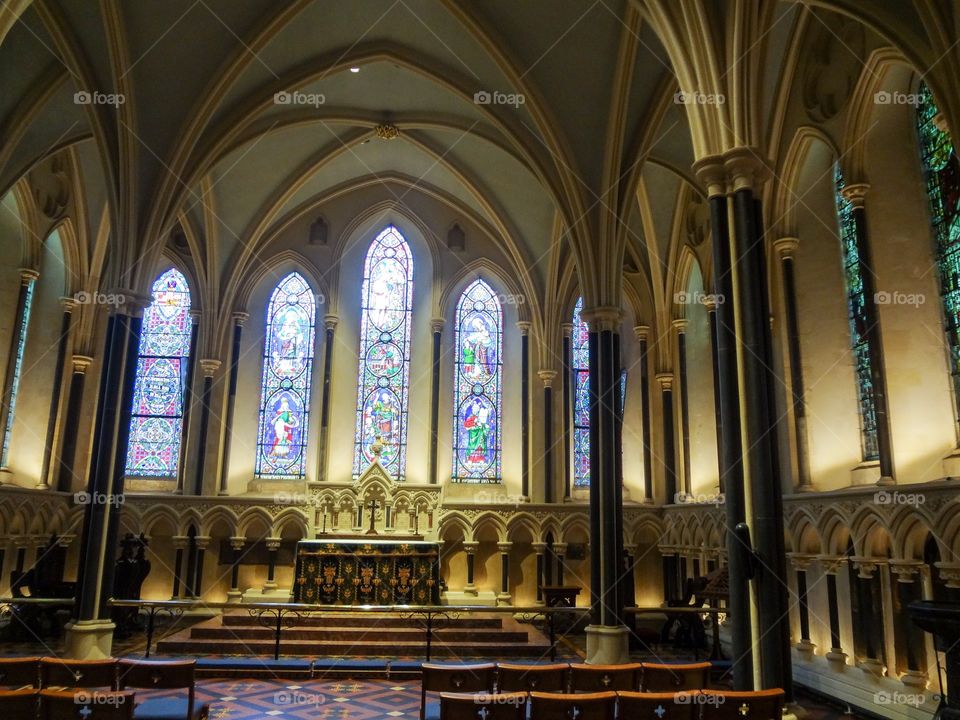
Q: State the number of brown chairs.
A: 13